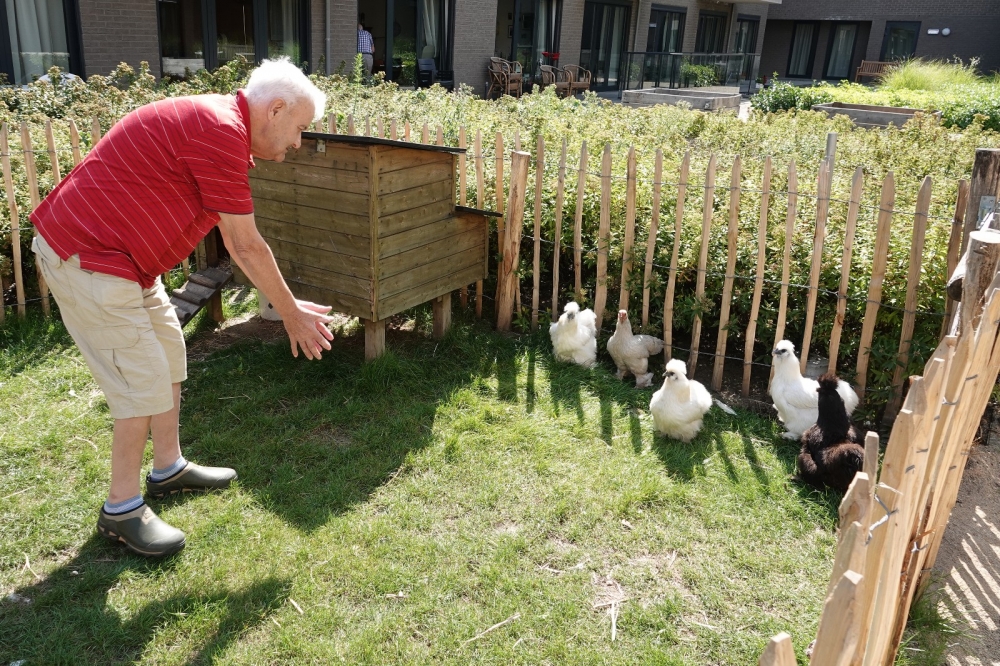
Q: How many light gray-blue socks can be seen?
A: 2